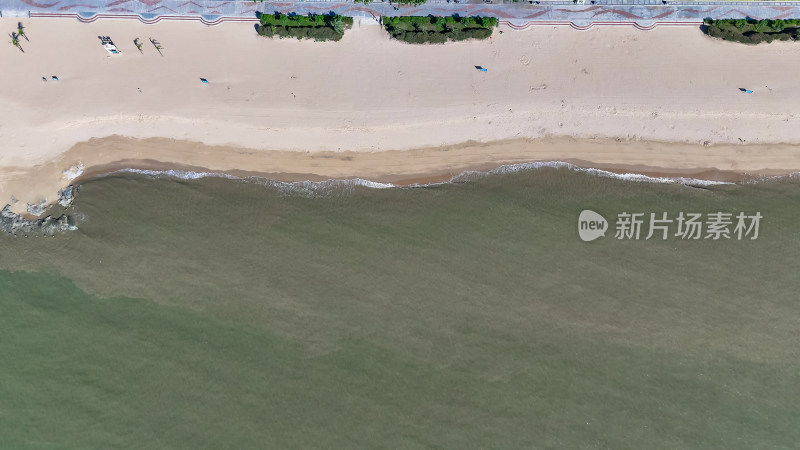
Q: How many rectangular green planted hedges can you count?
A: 3